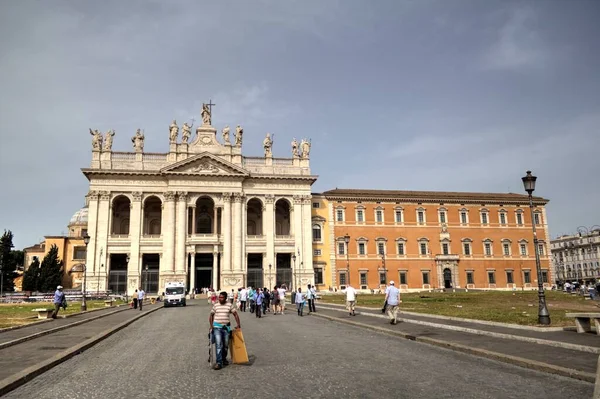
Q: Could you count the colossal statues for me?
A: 11